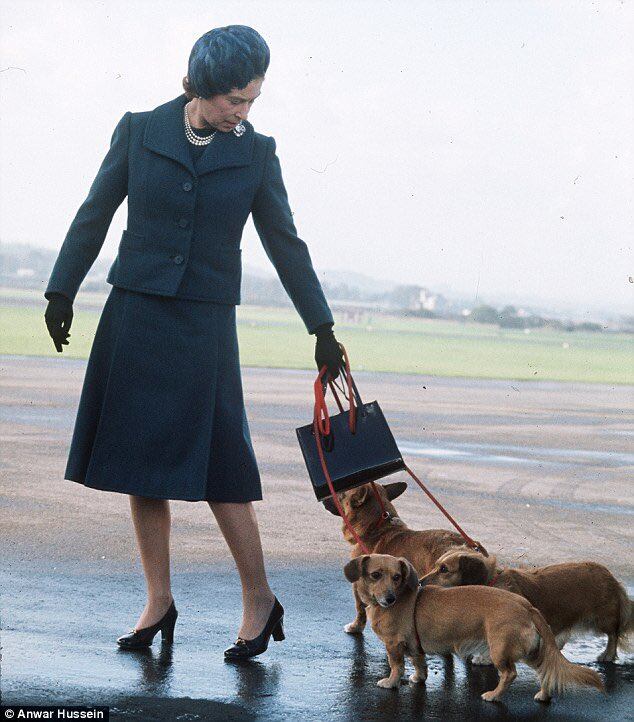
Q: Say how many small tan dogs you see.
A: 3